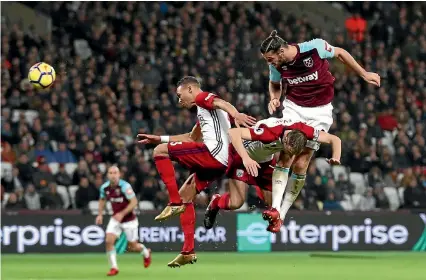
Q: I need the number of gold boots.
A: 2